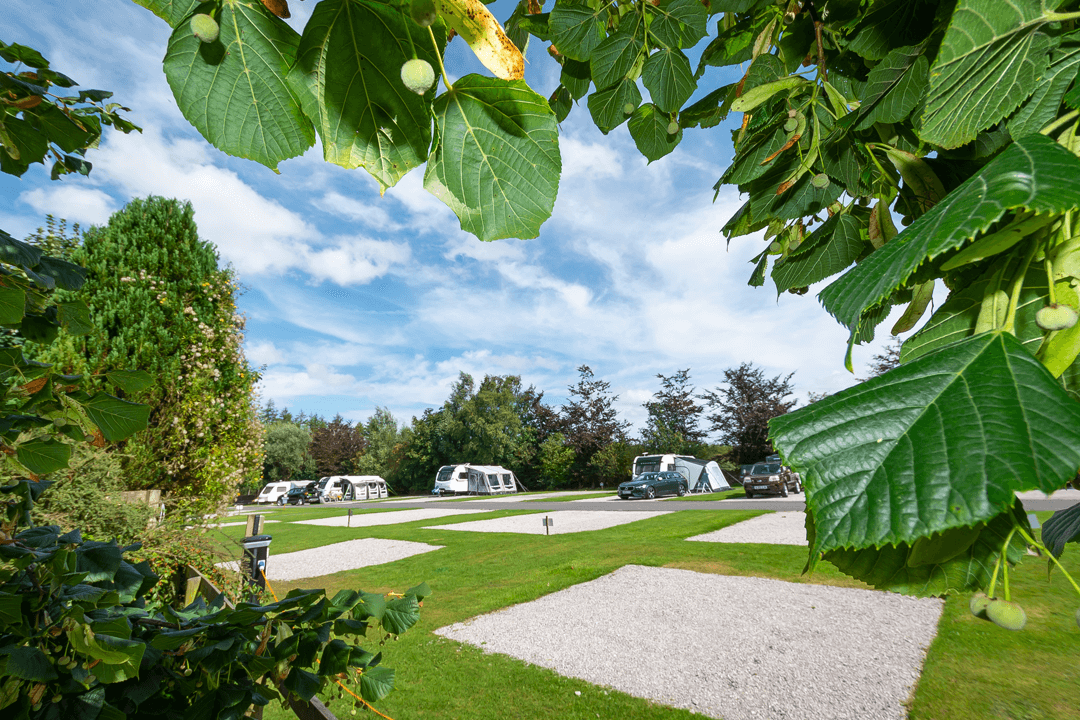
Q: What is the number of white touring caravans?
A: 4